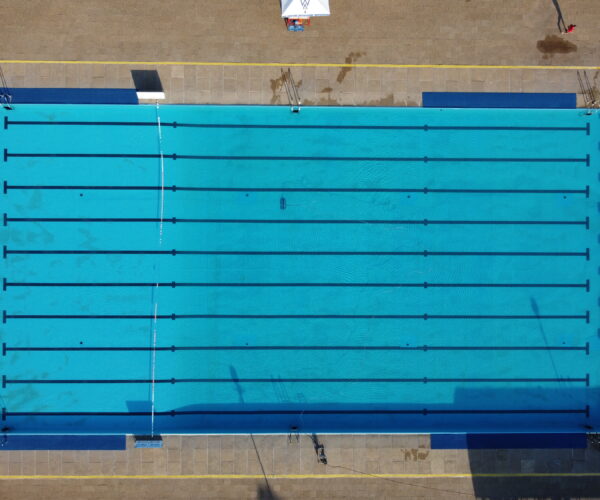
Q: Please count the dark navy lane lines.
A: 10